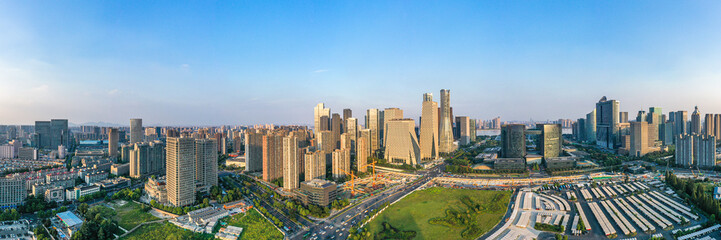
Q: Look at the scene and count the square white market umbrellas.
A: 0